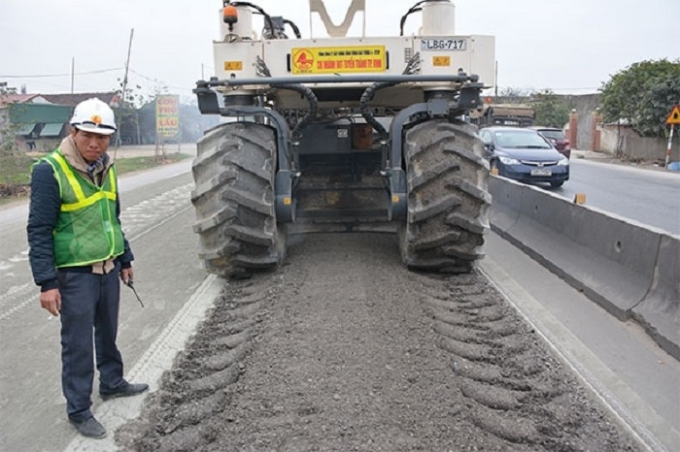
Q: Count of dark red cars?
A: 1